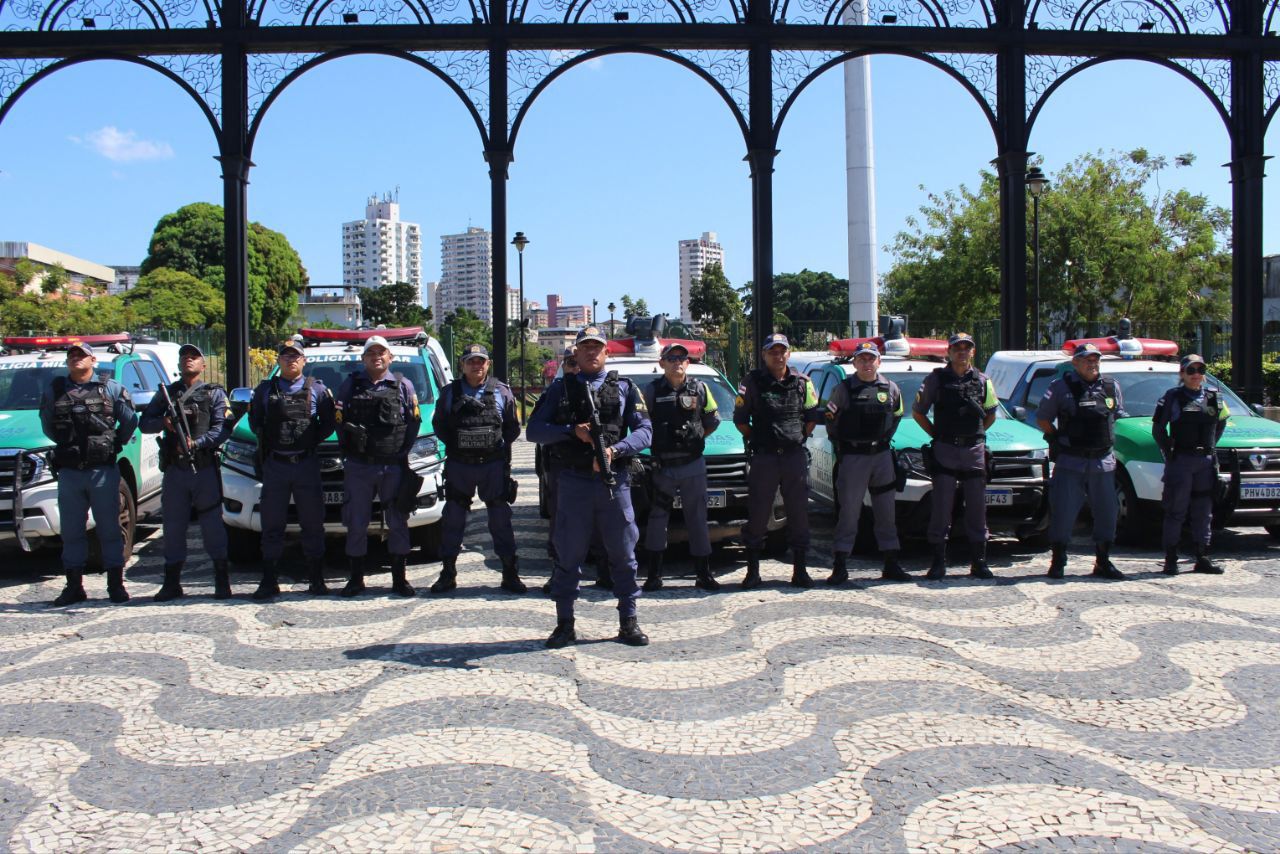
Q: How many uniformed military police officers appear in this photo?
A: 13